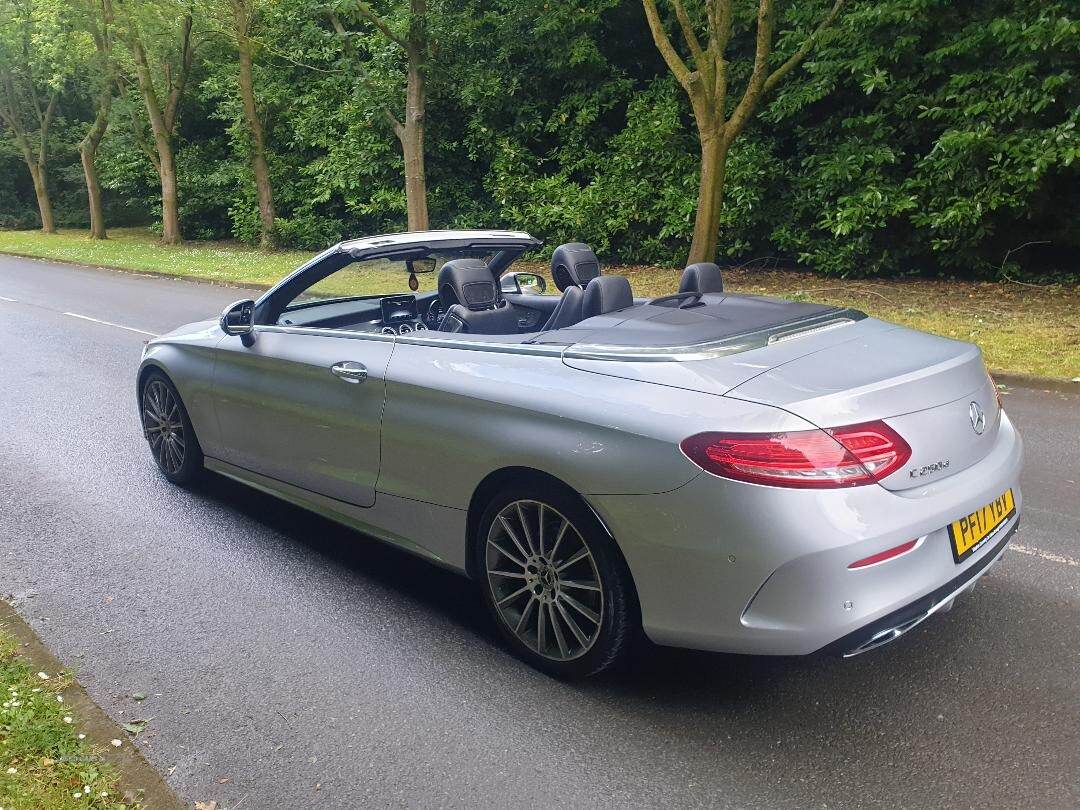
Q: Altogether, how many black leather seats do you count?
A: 4